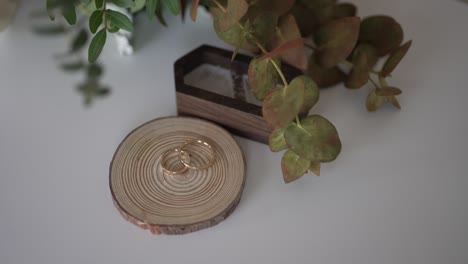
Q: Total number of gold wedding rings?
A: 2